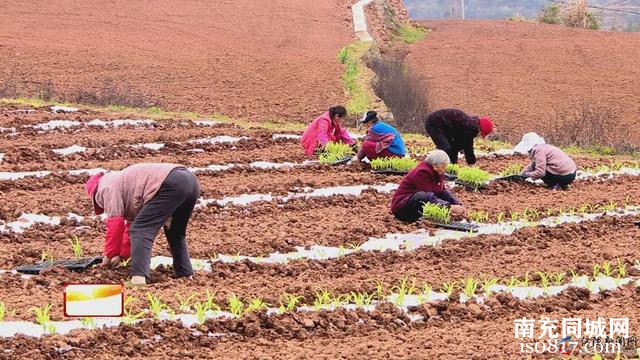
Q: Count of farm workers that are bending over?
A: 2